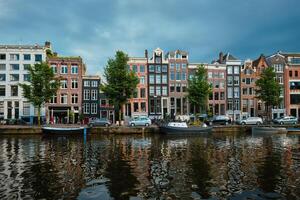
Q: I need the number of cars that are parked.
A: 5